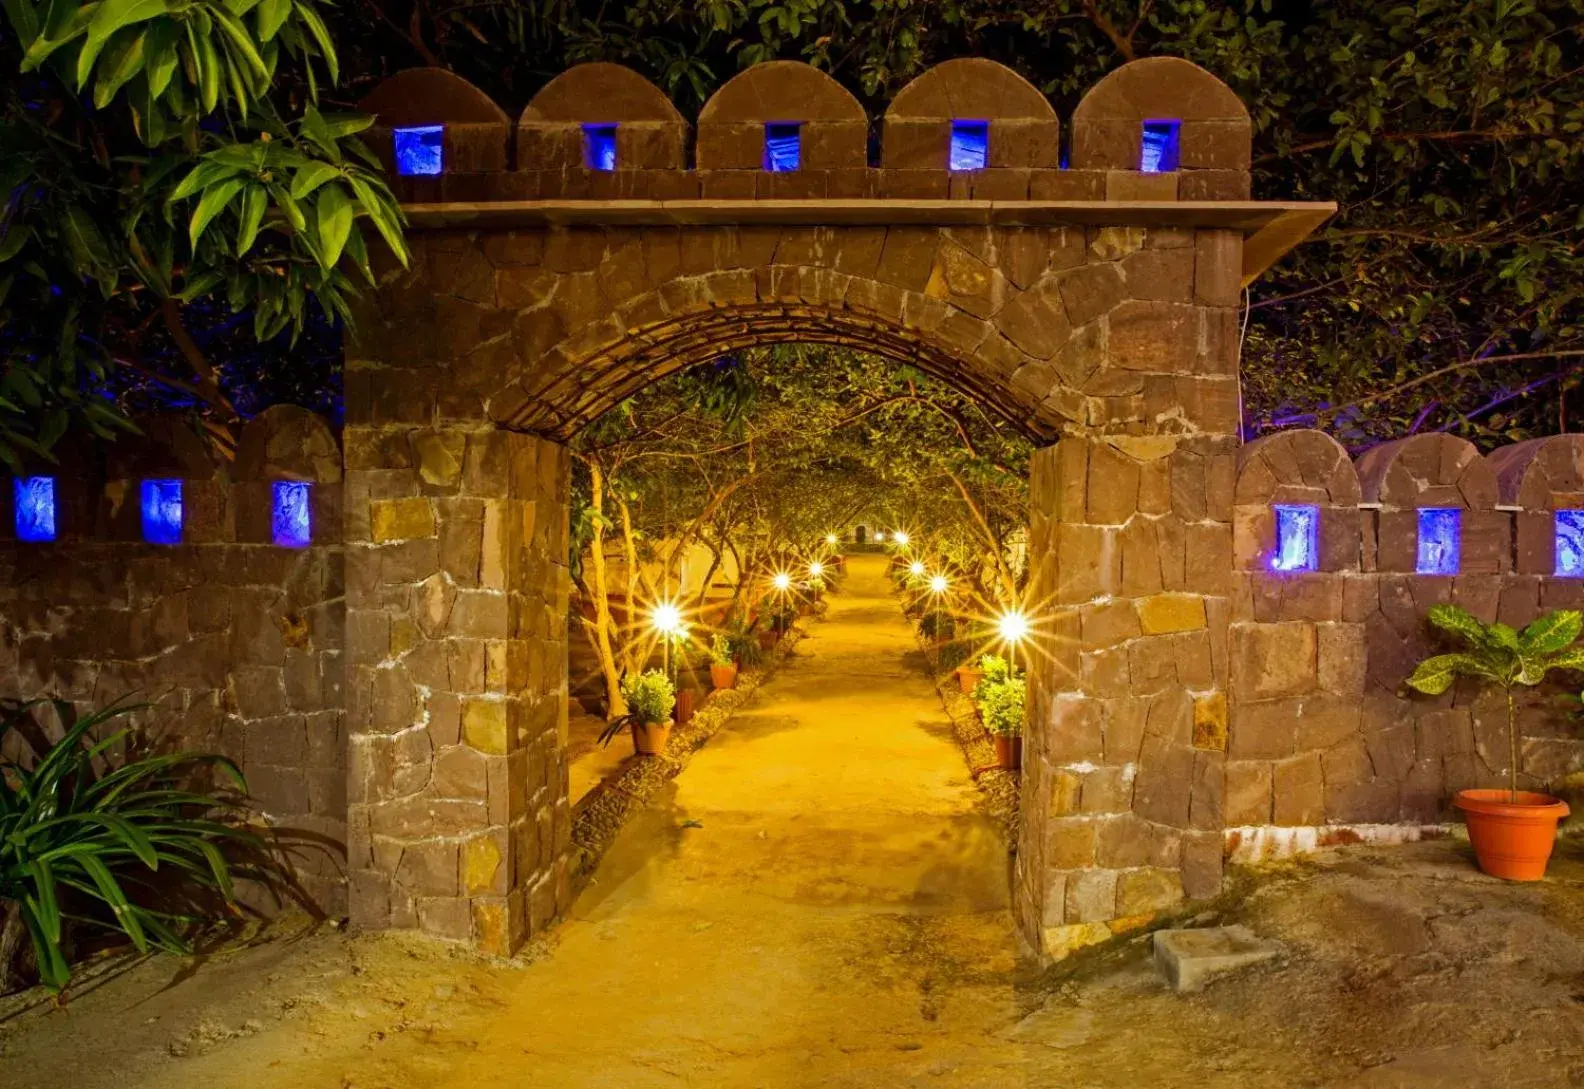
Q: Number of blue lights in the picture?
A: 11